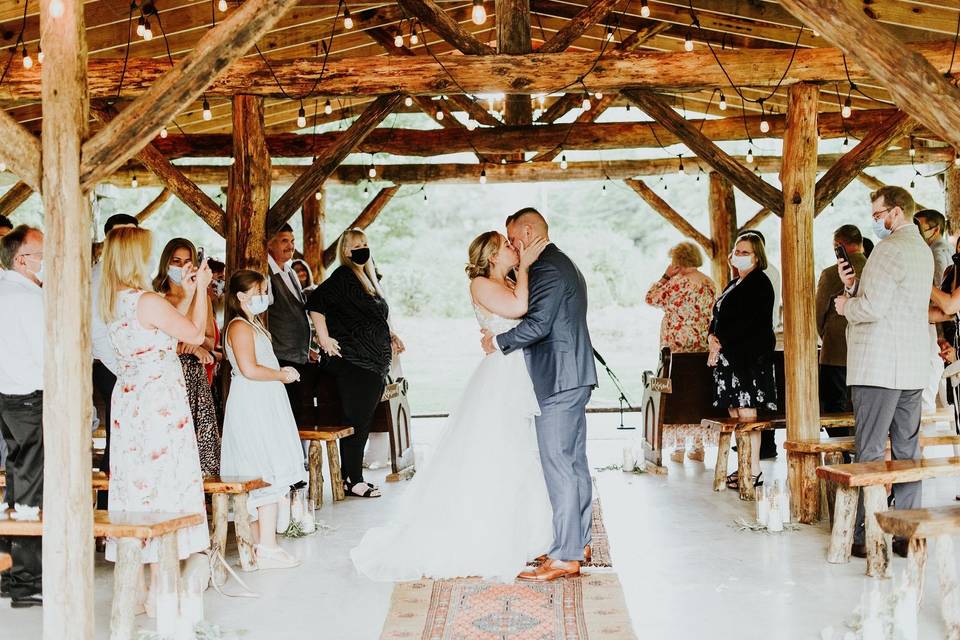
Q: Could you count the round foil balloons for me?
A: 0